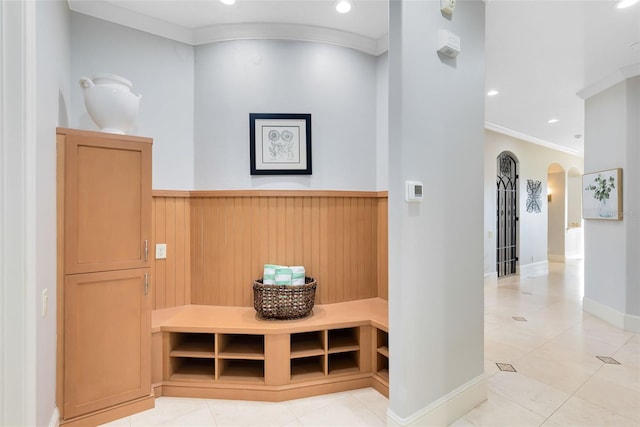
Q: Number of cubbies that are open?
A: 10